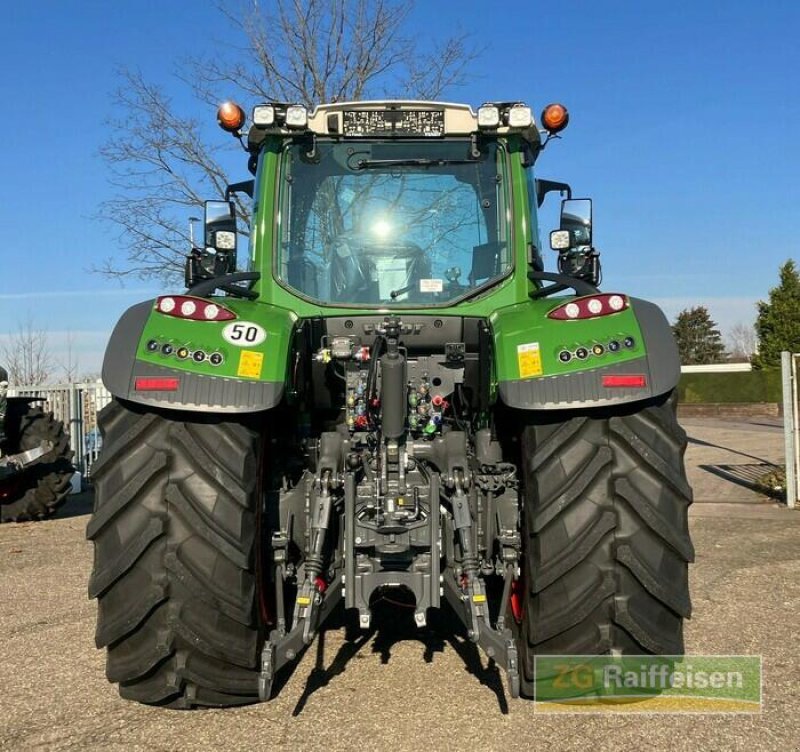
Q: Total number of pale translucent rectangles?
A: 1